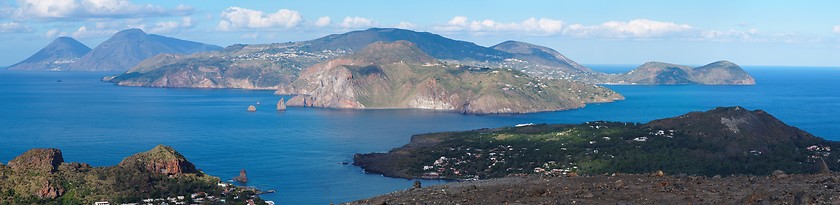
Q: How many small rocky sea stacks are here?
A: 3